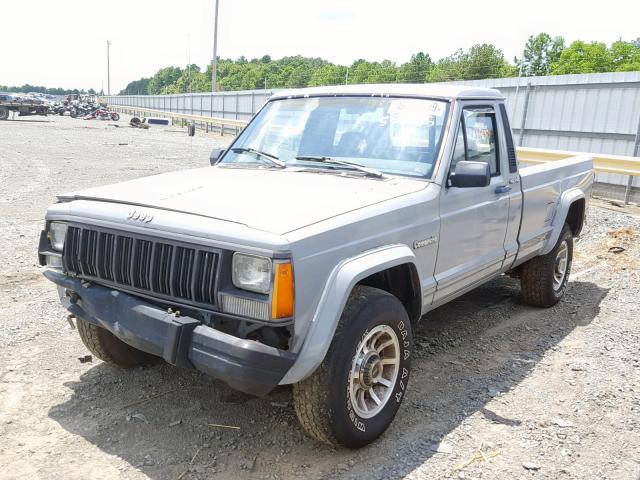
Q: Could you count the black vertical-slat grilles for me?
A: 1